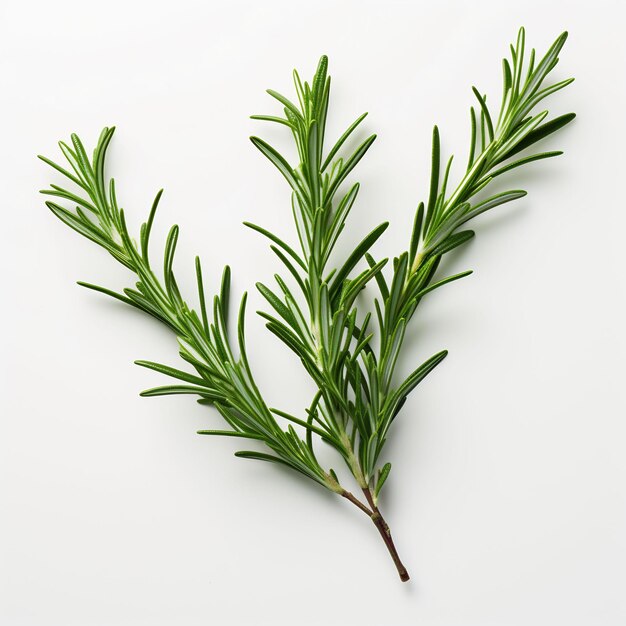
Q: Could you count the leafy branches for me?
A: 3